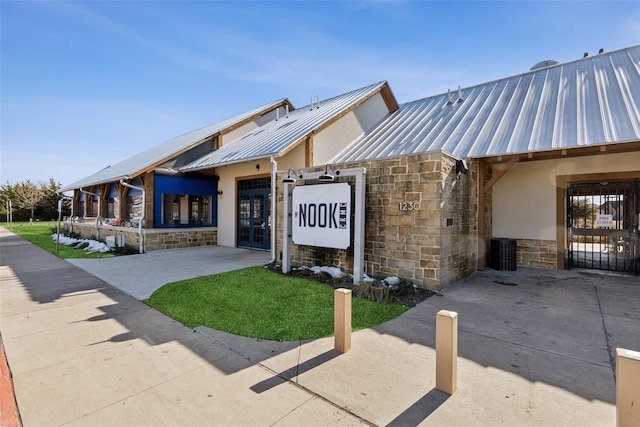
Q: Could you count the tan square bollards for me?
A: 3